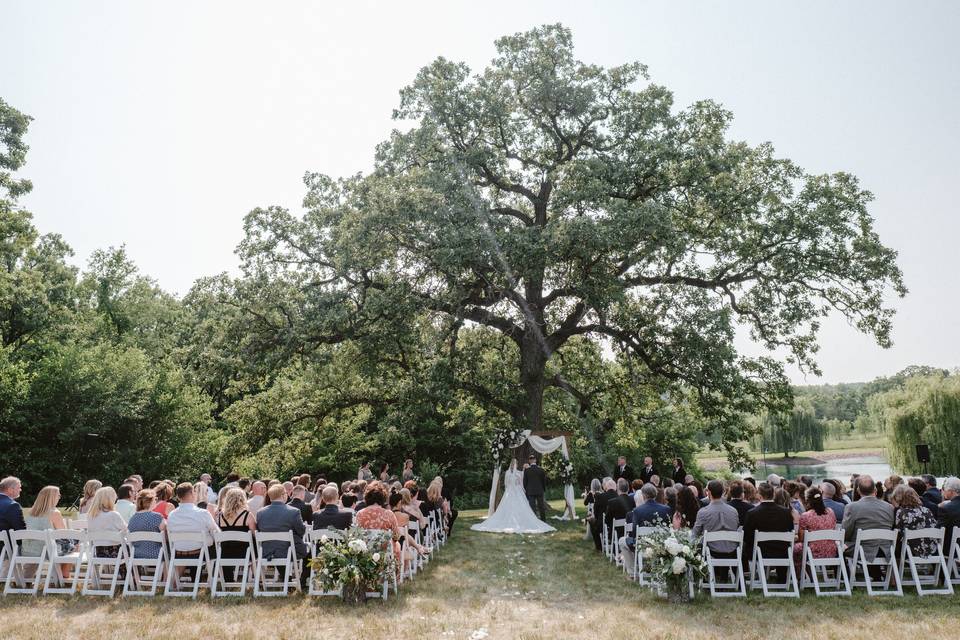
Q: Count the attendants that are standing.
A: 6